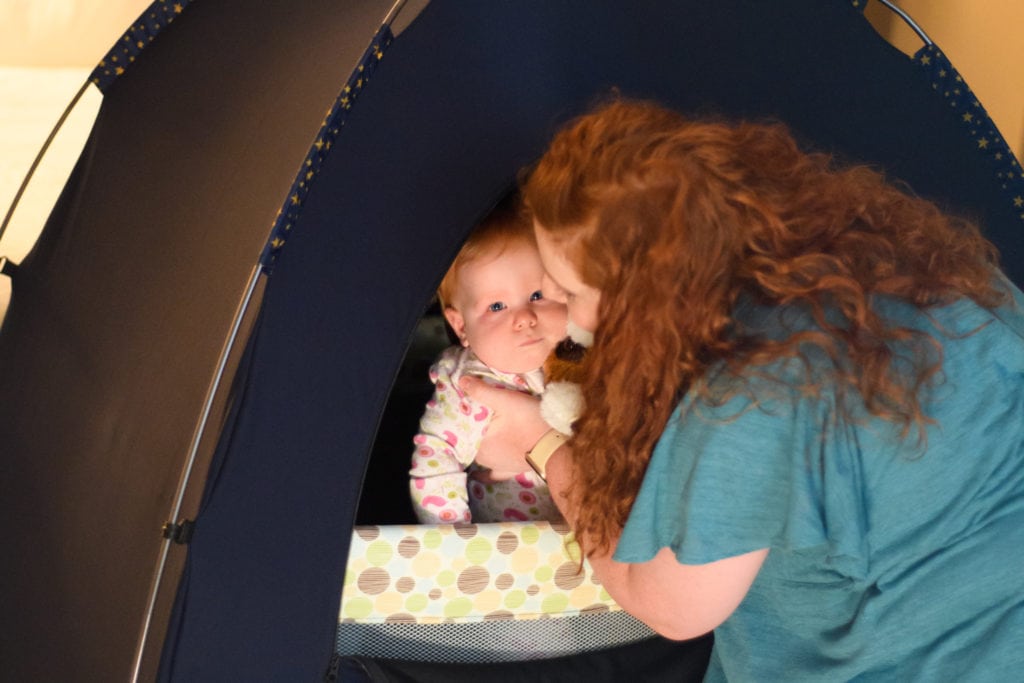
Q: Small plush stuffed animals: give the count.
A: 1